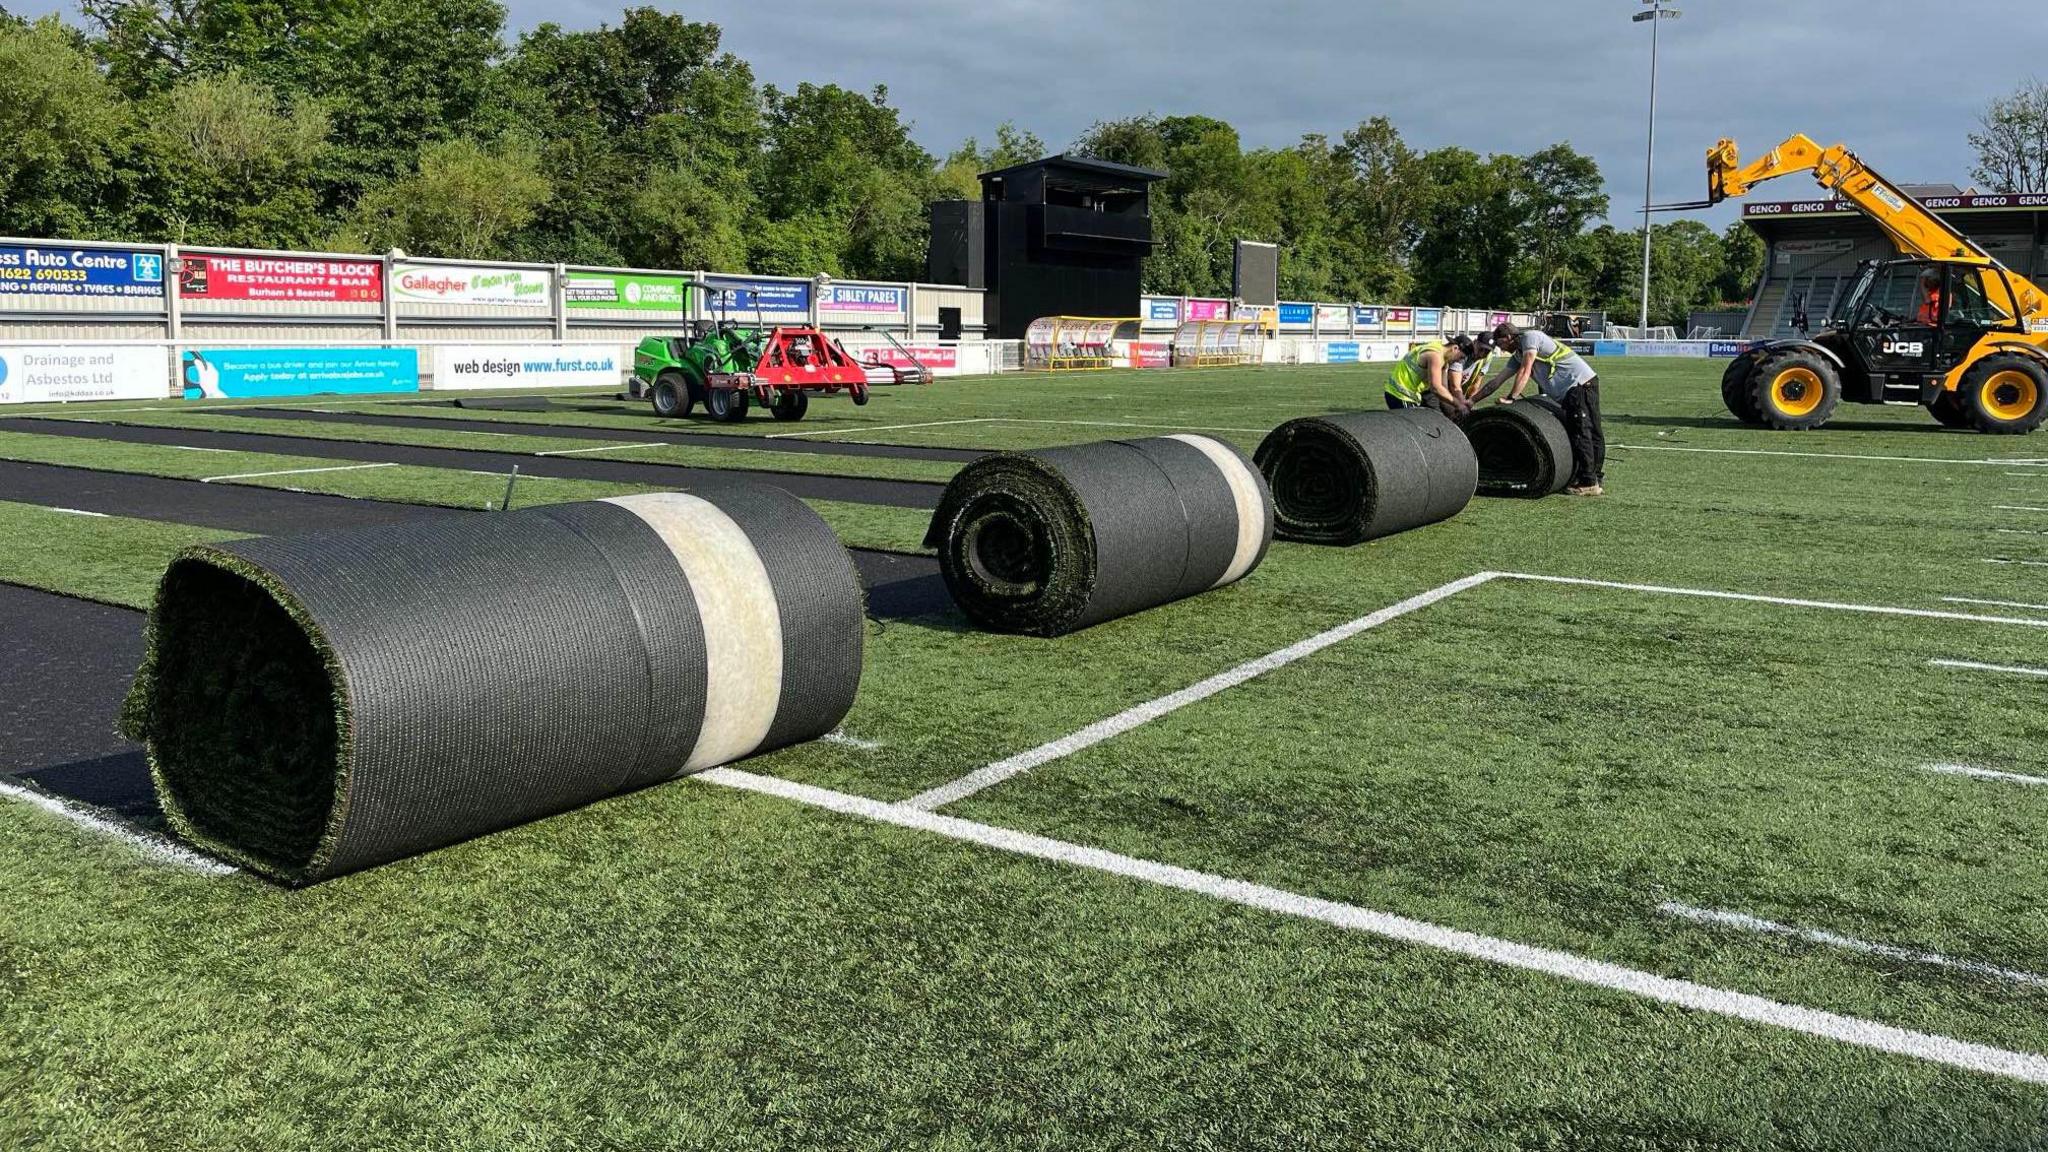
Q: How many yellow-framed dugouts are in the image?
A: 2